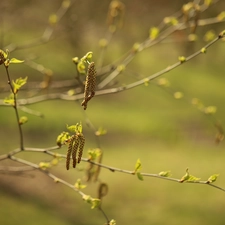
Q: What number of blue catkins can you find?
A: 0